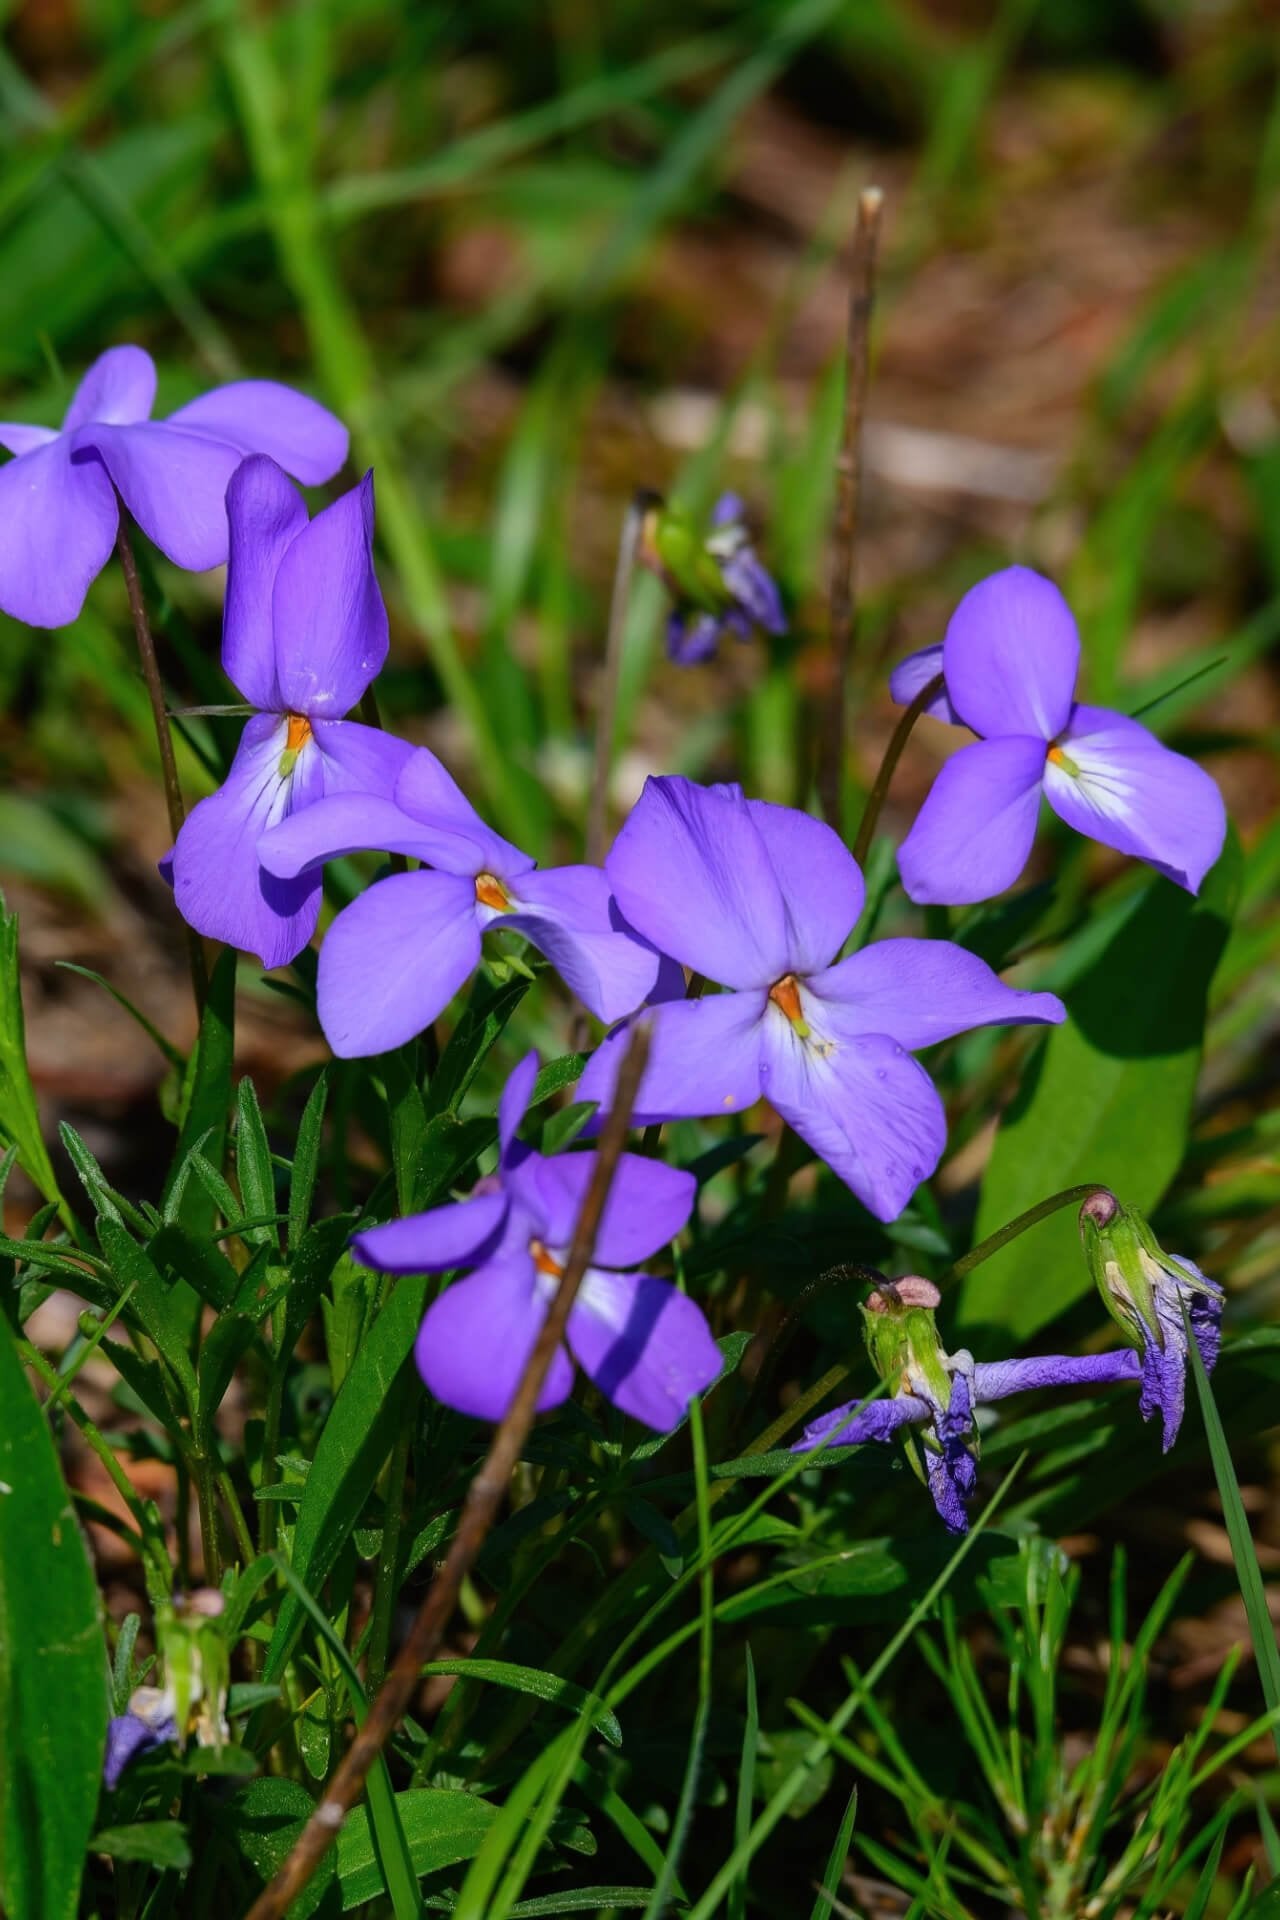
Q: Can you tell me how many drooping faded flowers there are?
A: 4